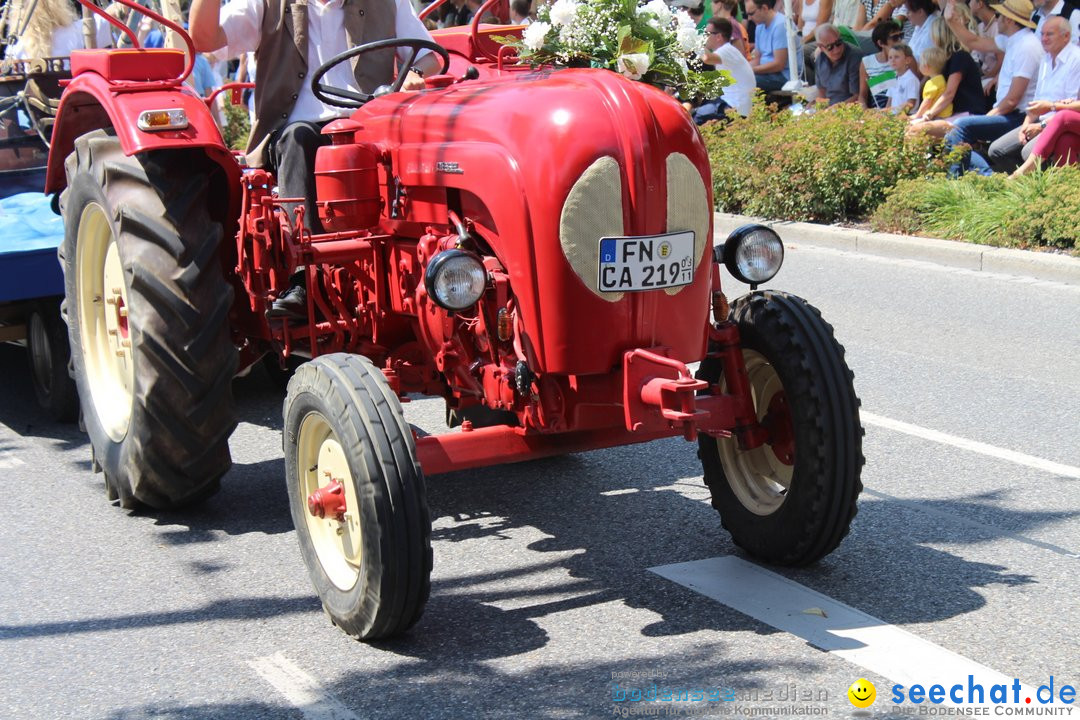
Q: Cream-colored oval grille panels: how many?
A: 2